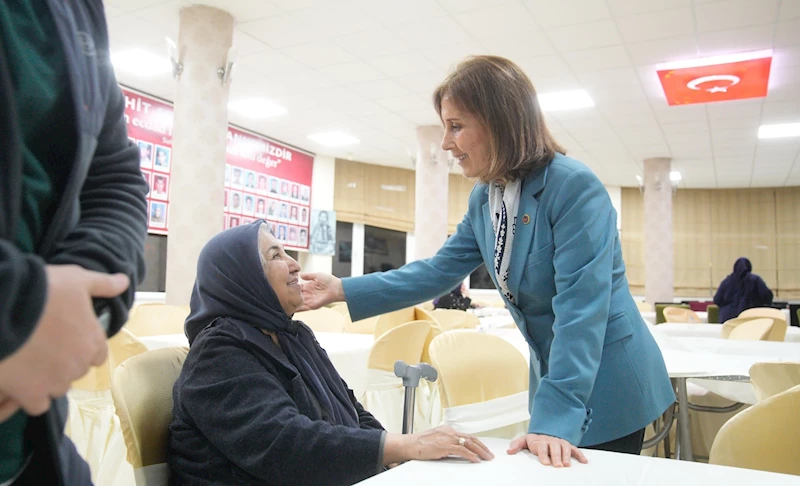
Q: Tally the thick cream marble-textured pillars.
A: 3